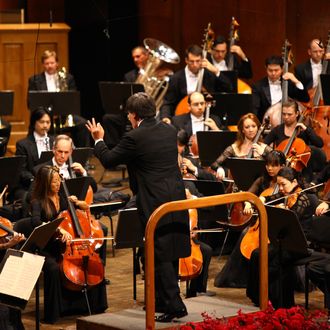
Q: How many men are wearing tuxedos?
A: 10